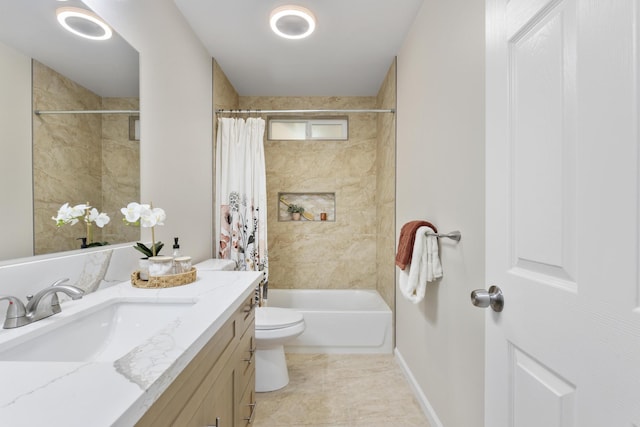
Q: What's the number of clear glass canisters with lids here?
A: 2